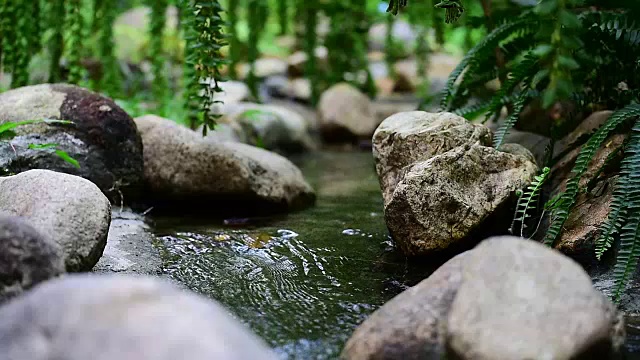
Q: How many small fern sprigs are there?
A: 1